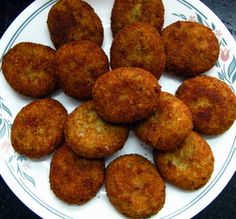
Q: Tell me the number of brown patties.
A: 14